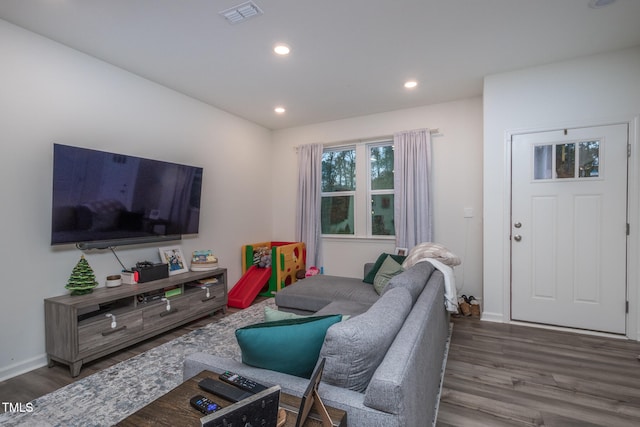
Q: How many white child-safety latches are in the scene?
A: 3